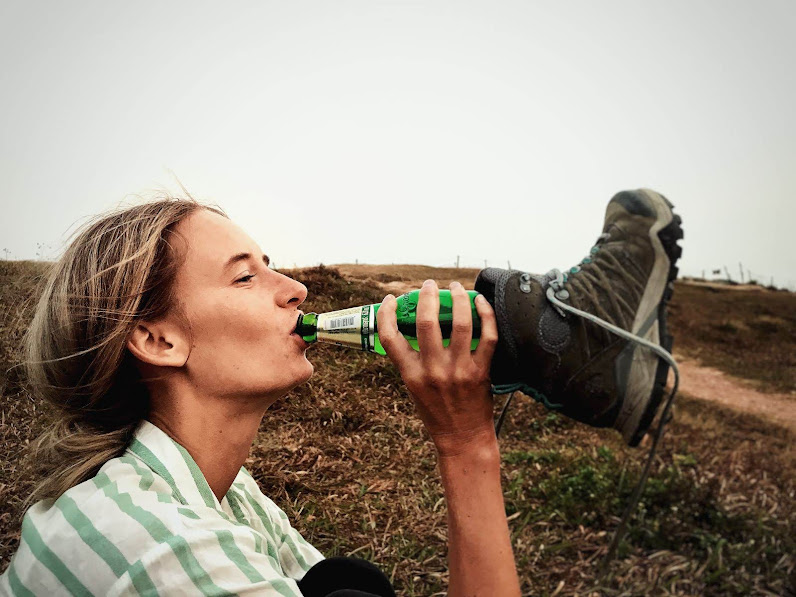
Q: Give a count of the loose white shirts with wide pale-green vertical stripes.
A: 1